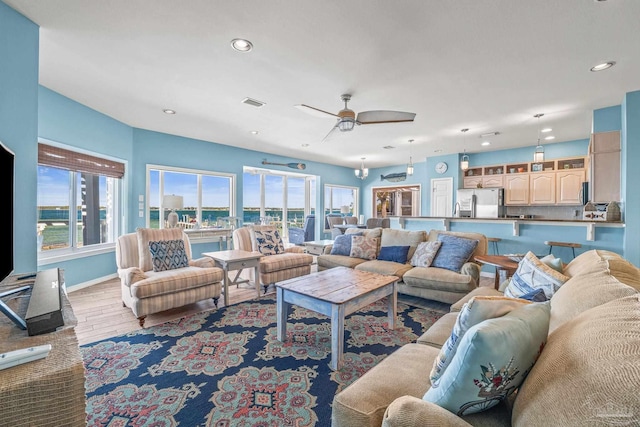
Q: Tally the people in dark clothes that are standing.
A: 0